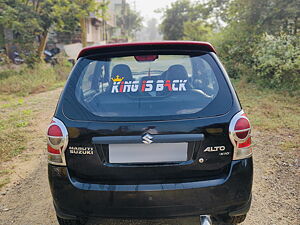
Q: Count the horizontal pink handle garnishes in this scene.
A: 0